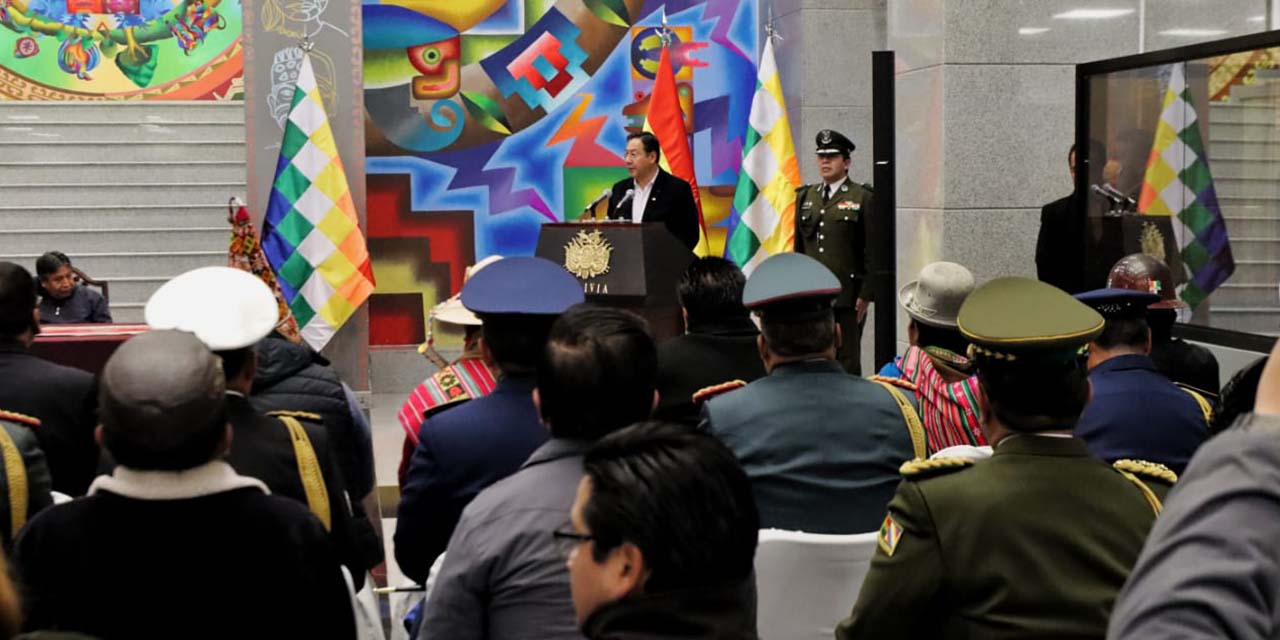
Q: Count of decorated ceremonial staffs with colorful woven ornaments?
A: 1